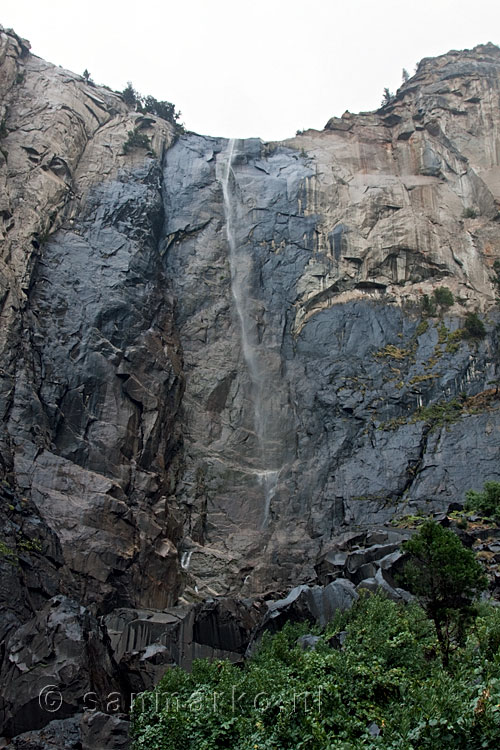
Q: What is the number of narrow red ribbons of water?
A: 0